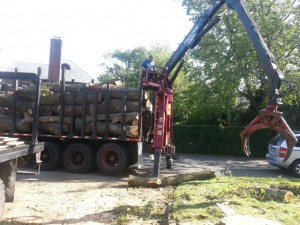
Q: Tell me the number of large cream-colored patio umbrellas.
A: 0